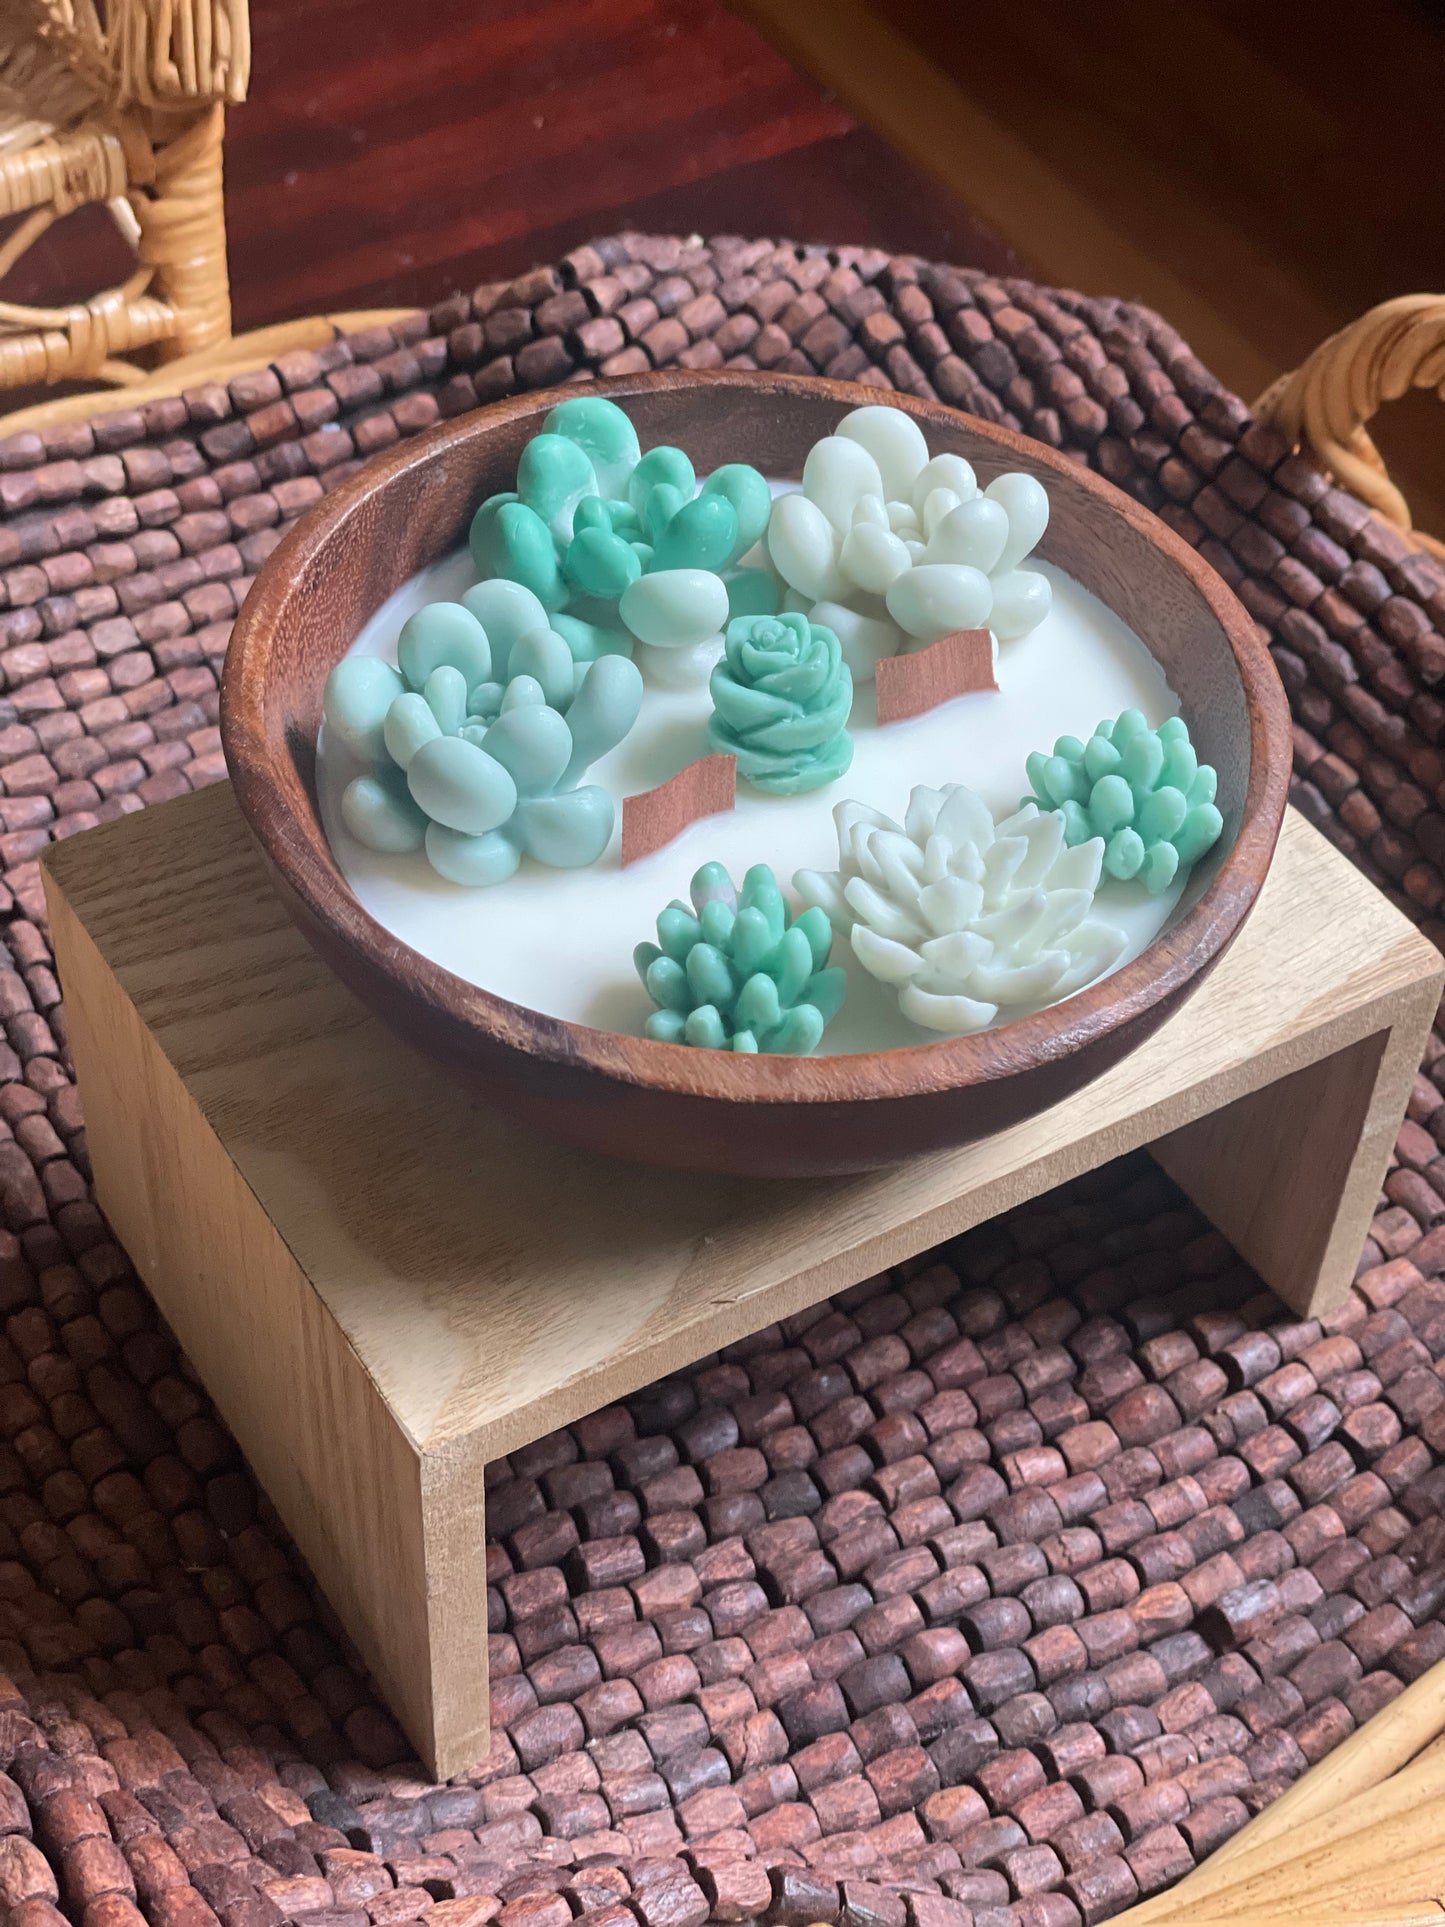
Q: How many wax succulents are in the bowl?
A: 7